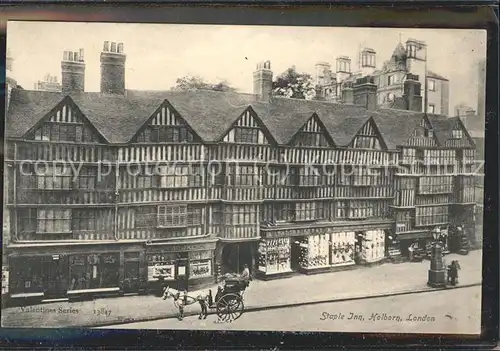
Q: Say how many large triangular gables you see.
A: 7